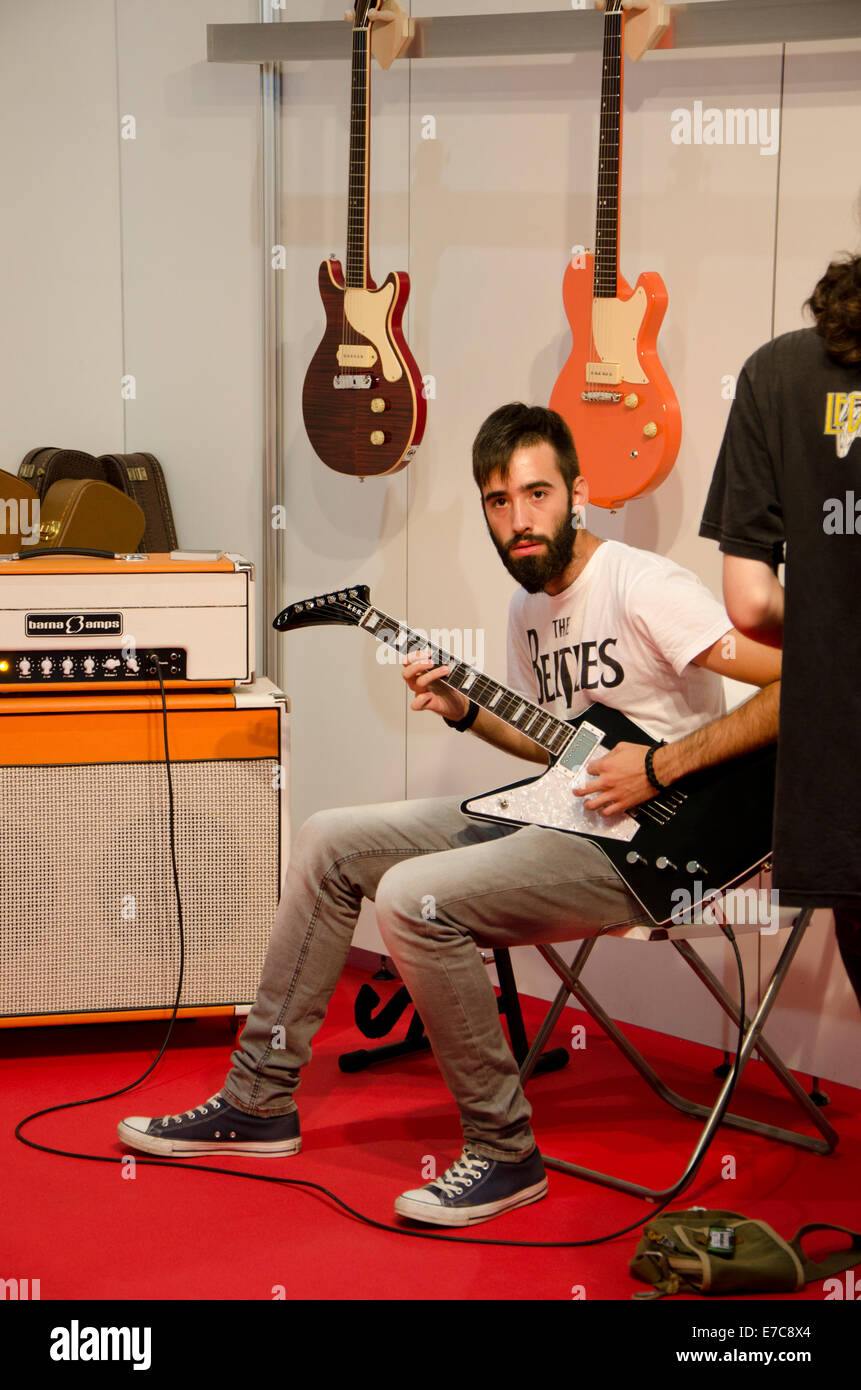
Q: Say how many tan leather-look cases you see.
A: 2